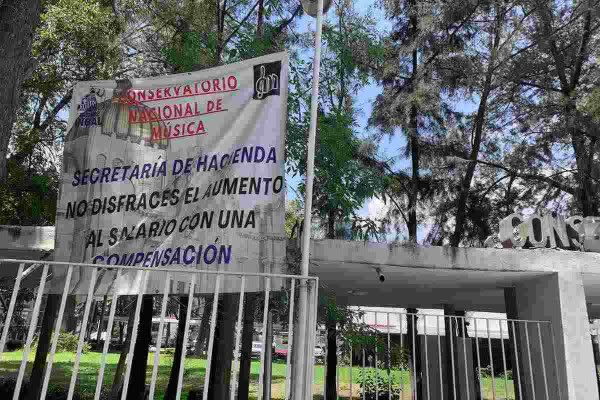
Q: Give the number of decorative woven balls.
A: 0